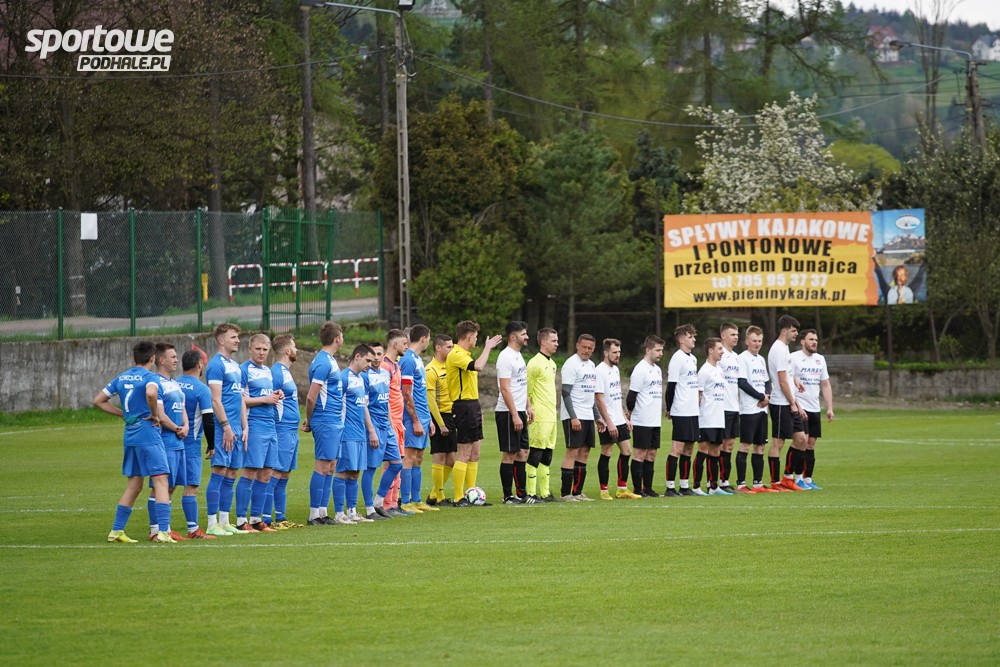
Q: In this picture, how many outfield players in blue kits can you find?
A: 10